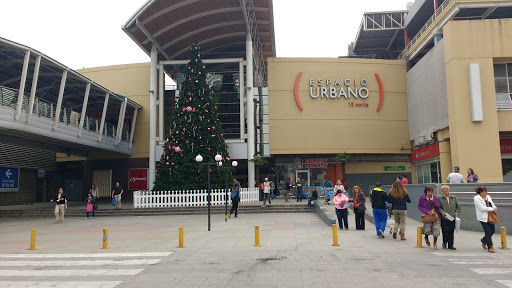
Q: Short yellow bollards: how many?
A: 7